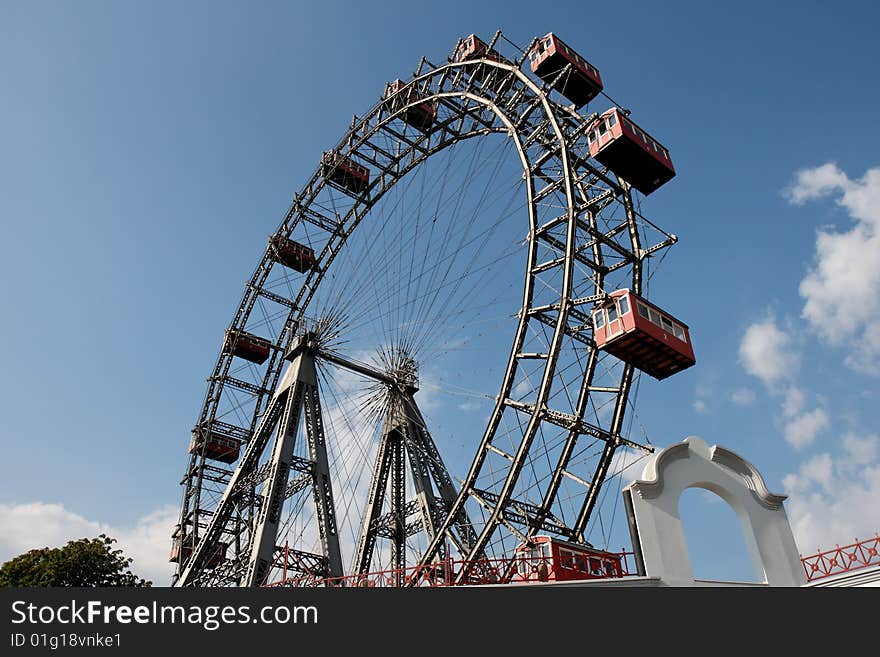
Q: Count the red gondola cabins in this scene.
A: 11